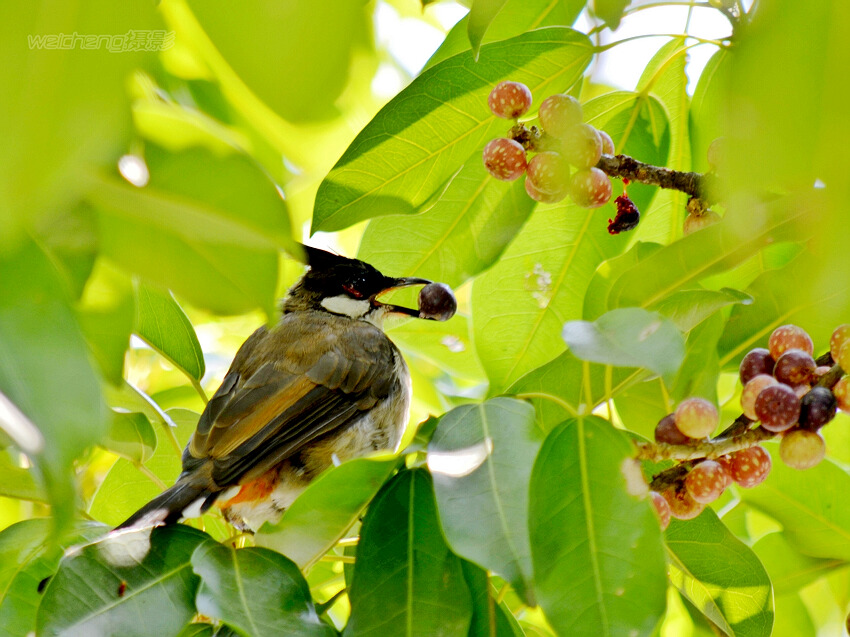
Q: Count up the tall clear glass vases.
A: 0